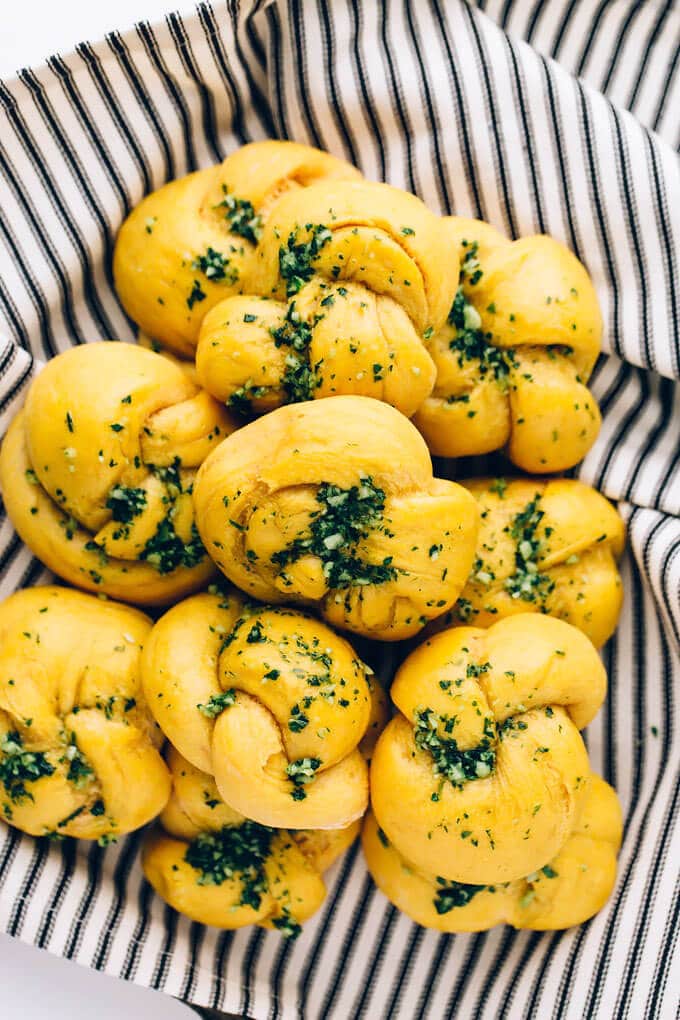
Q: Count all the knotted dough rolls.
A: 11